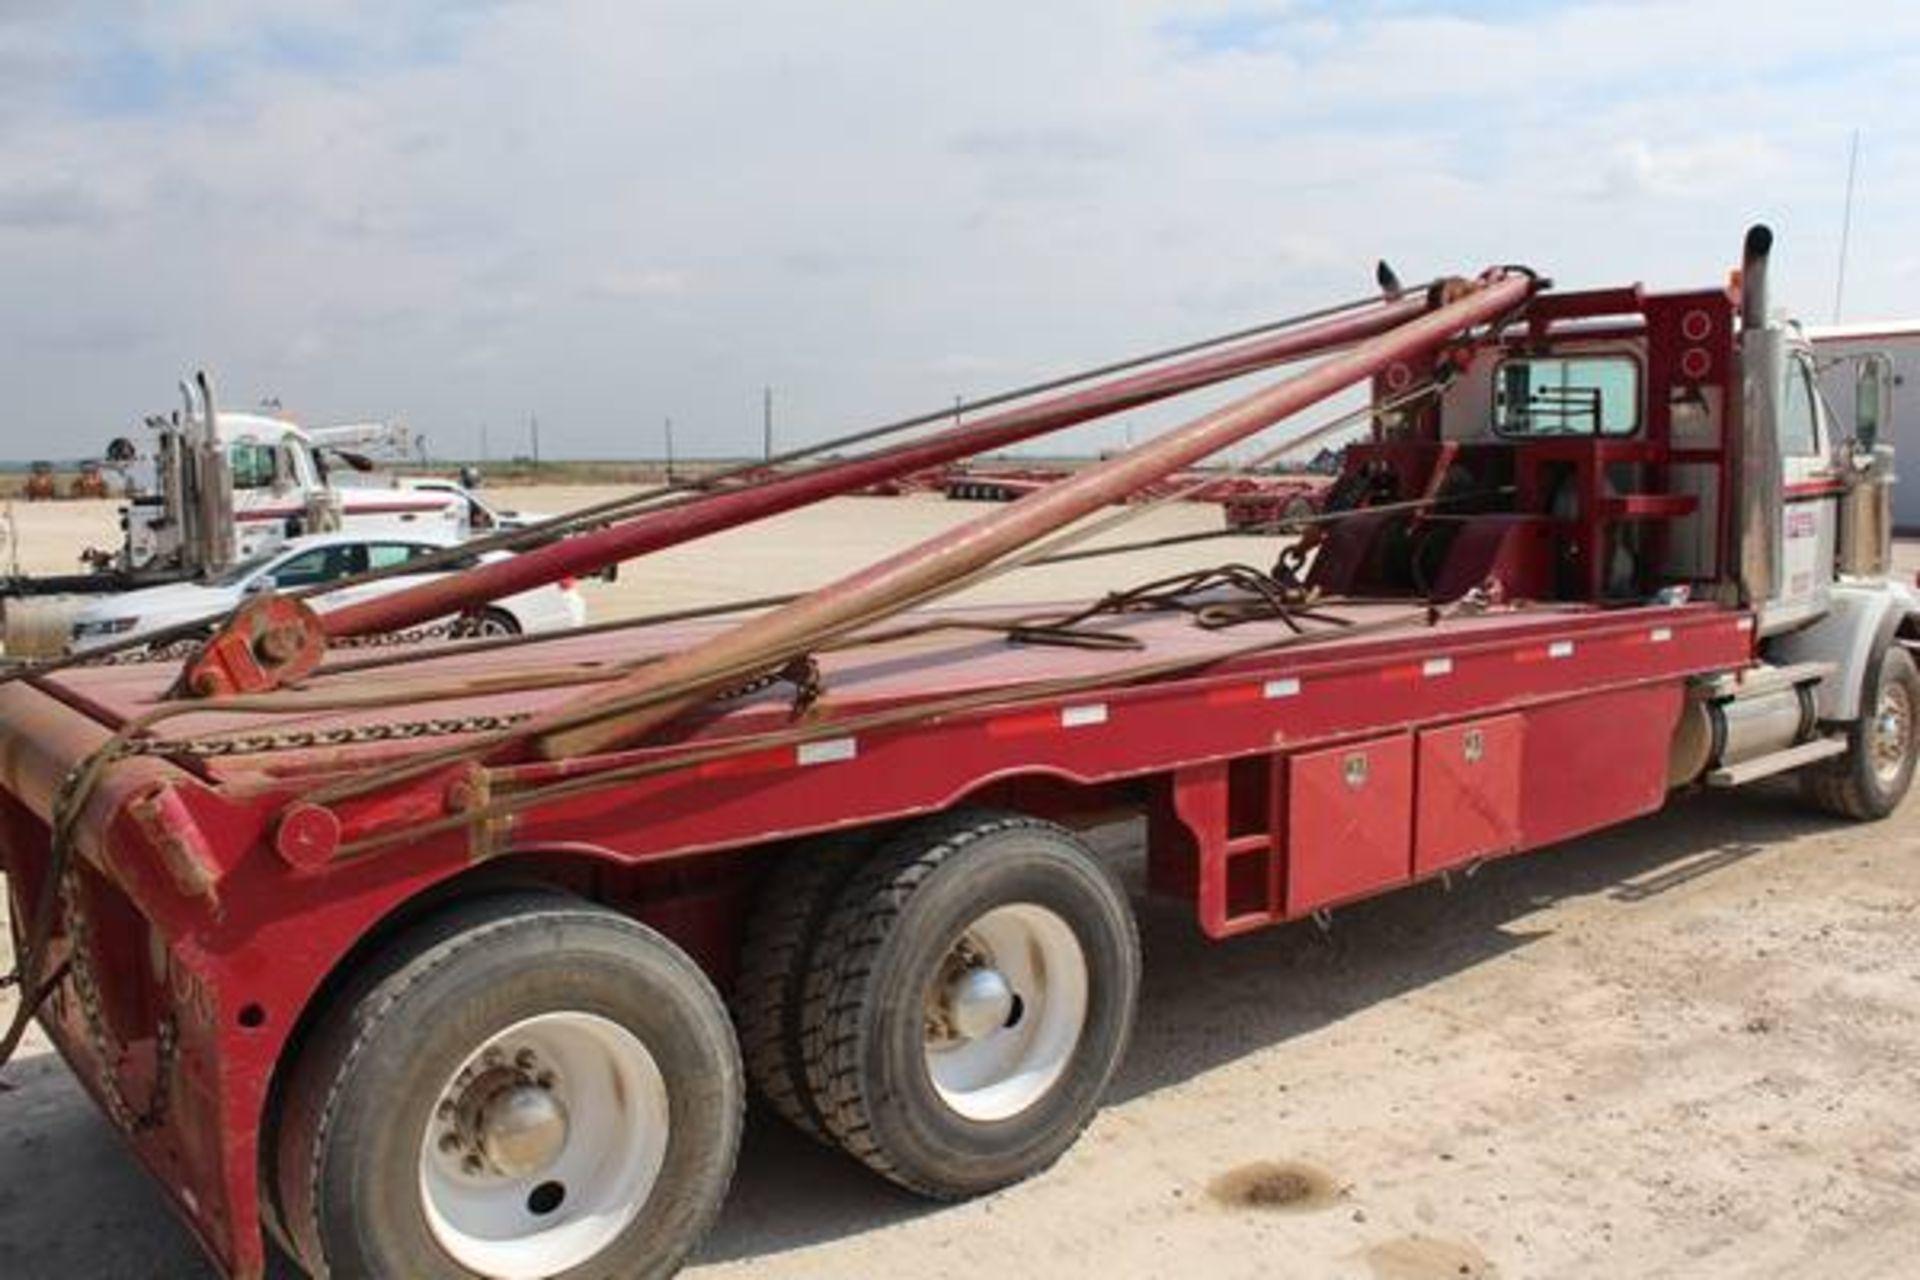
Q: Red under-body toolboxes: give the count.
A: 2